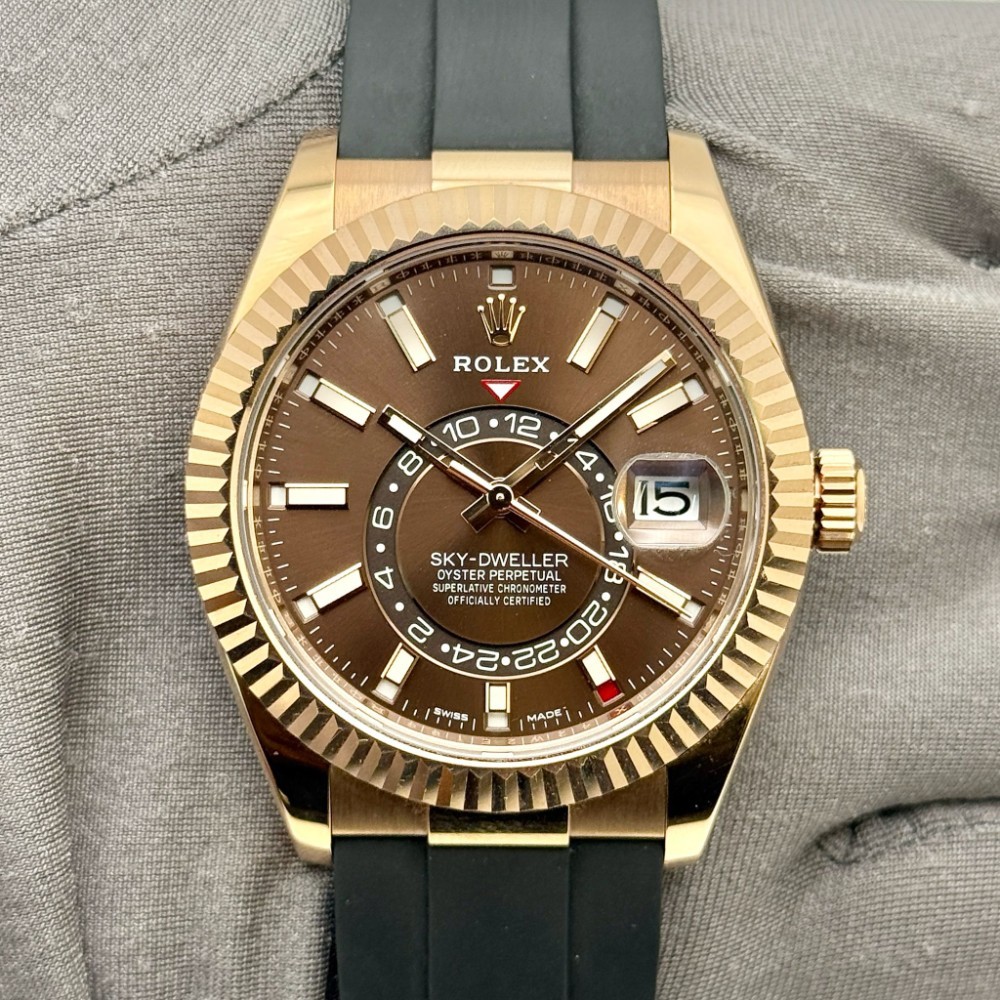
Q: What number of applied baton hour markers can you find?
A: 10